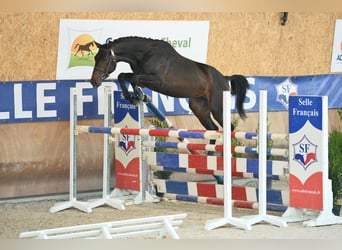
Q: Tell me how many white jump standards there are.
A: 4